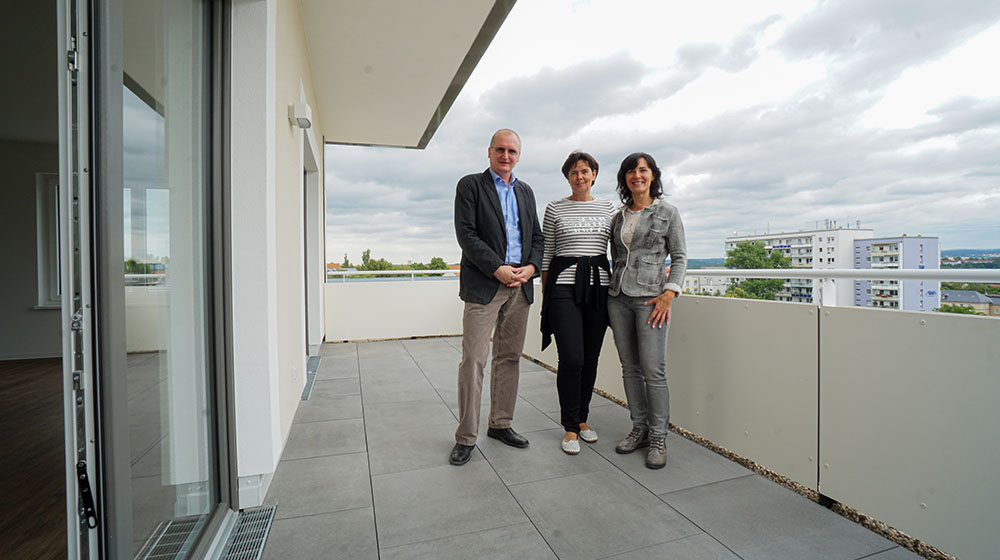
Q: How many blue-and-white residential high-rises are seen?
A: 2